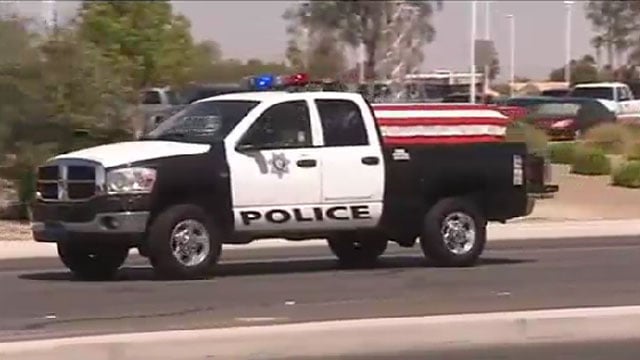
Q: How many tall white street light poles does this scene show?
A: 4